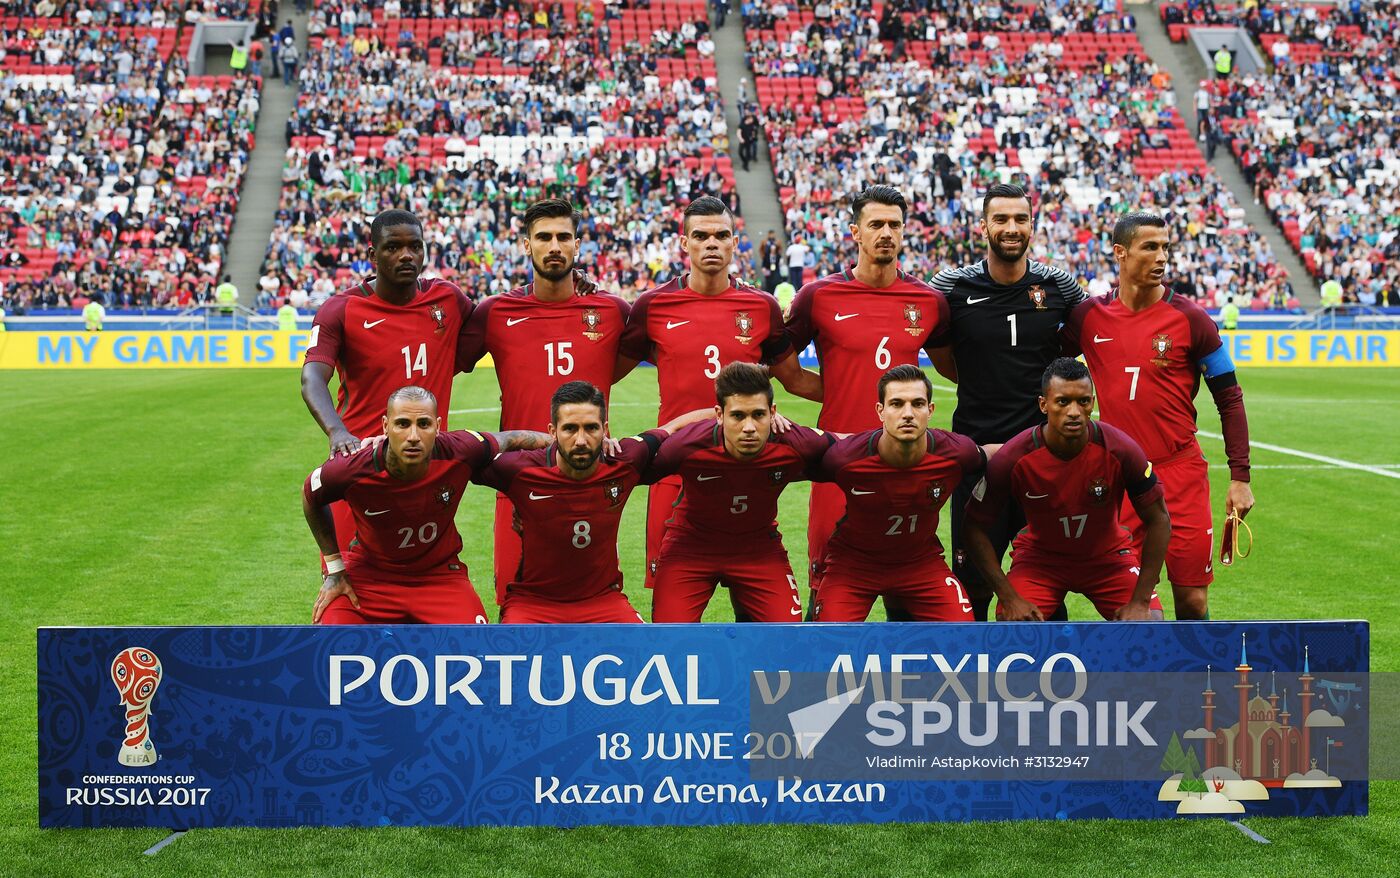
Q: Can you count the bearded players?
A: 4